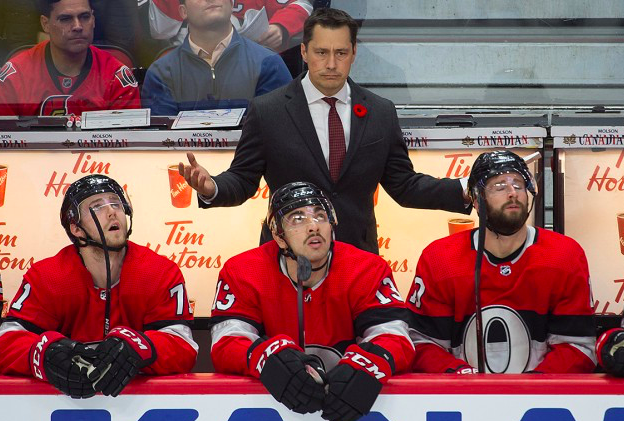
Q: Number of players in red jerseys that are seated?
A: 3